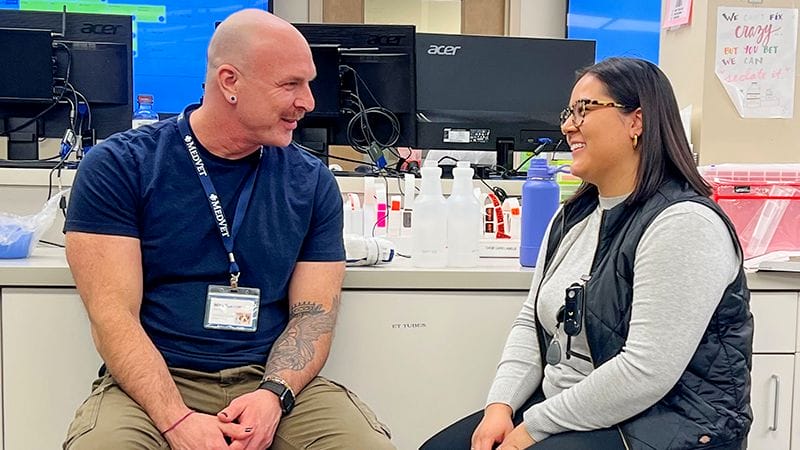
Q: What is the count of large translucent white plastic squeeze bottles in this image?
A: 2